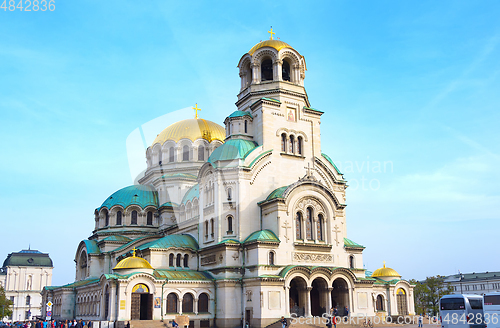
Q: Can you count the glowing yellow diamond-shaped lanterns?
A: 0